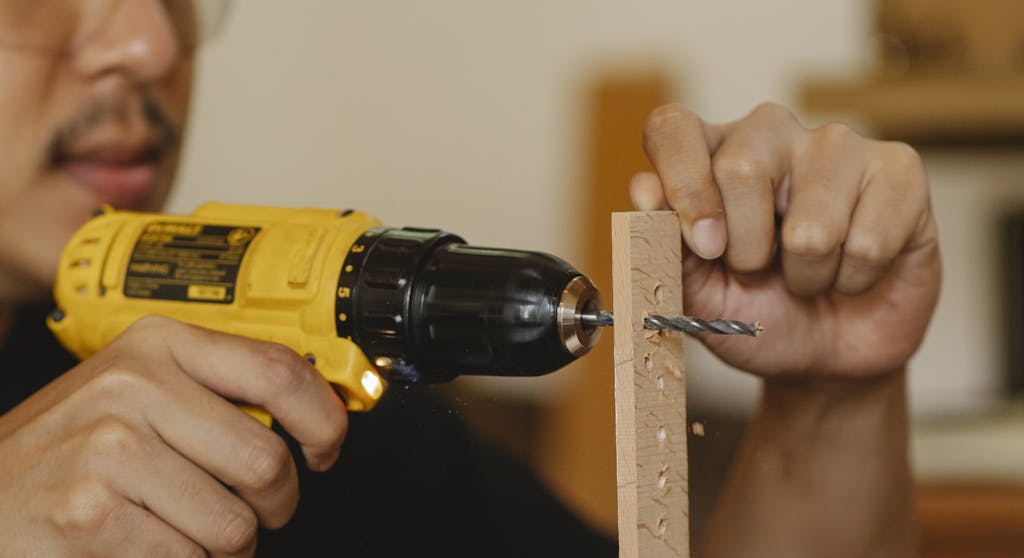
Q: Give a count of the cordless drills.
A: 1